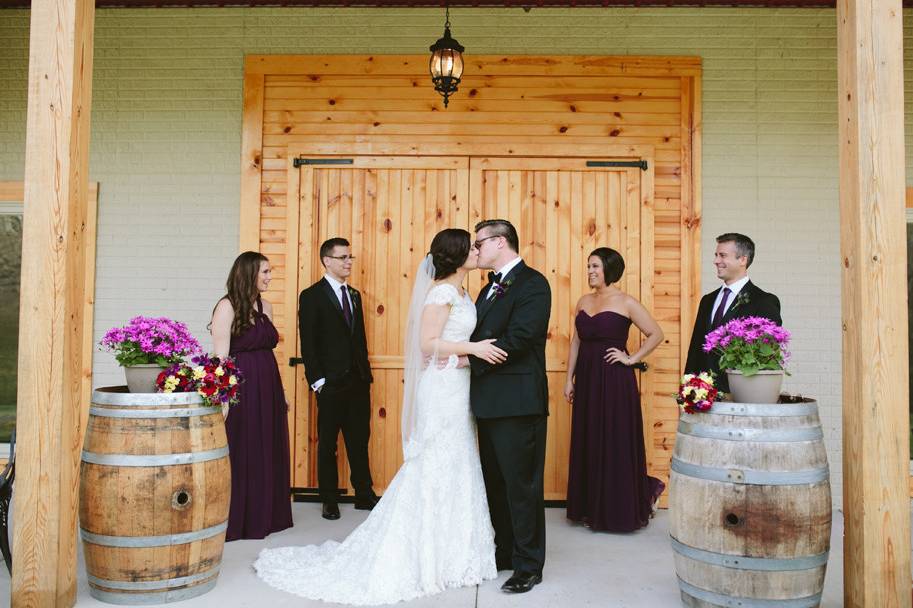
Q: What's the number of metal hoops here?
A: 11